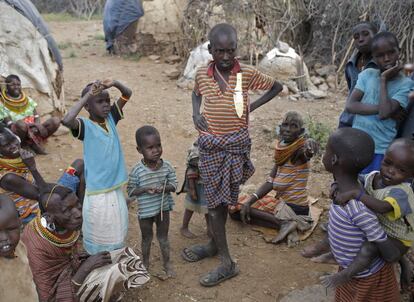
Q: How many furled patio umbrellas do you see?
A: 0